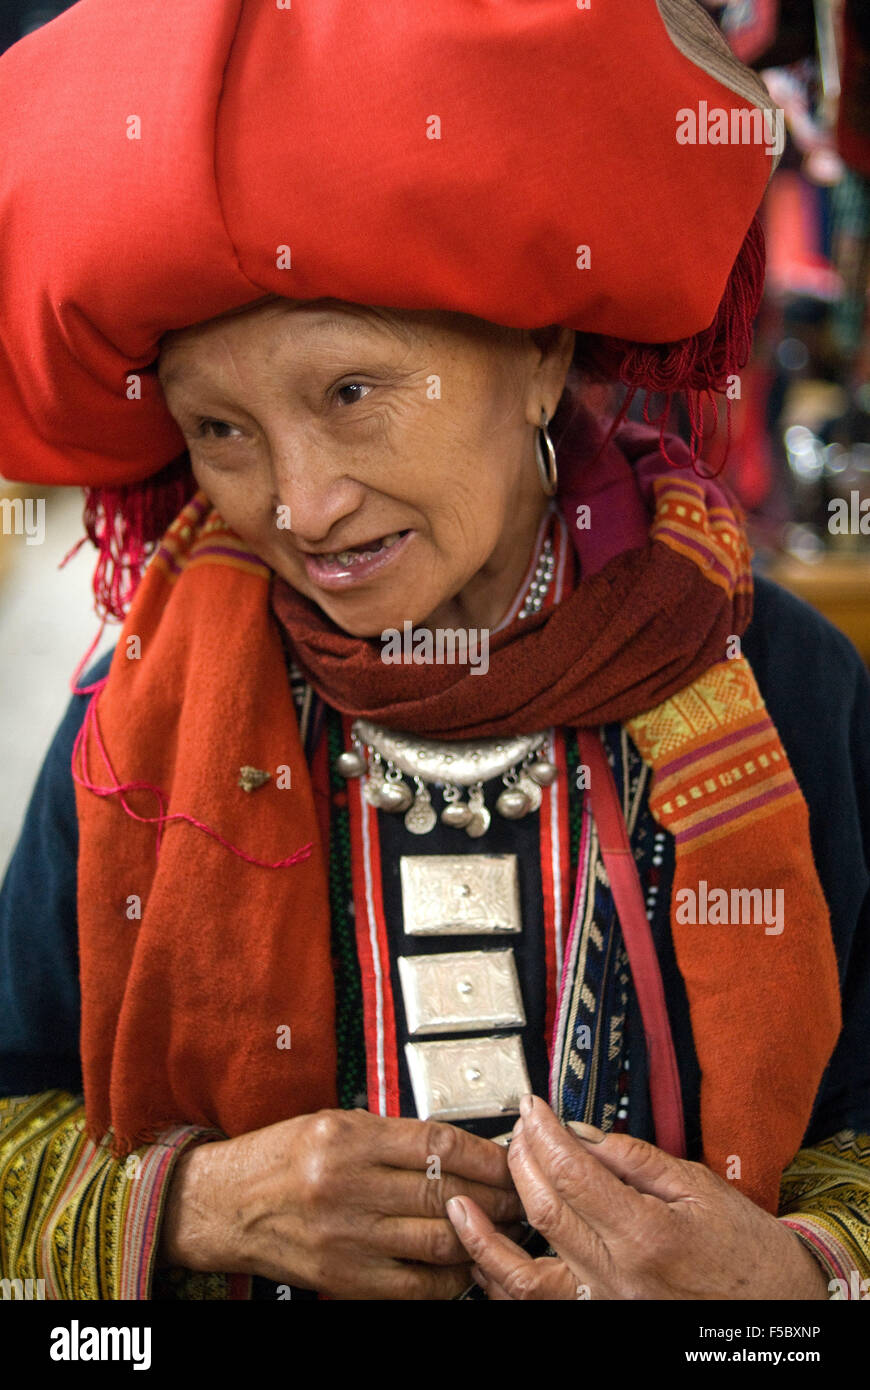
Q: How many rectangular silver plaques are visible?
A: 3